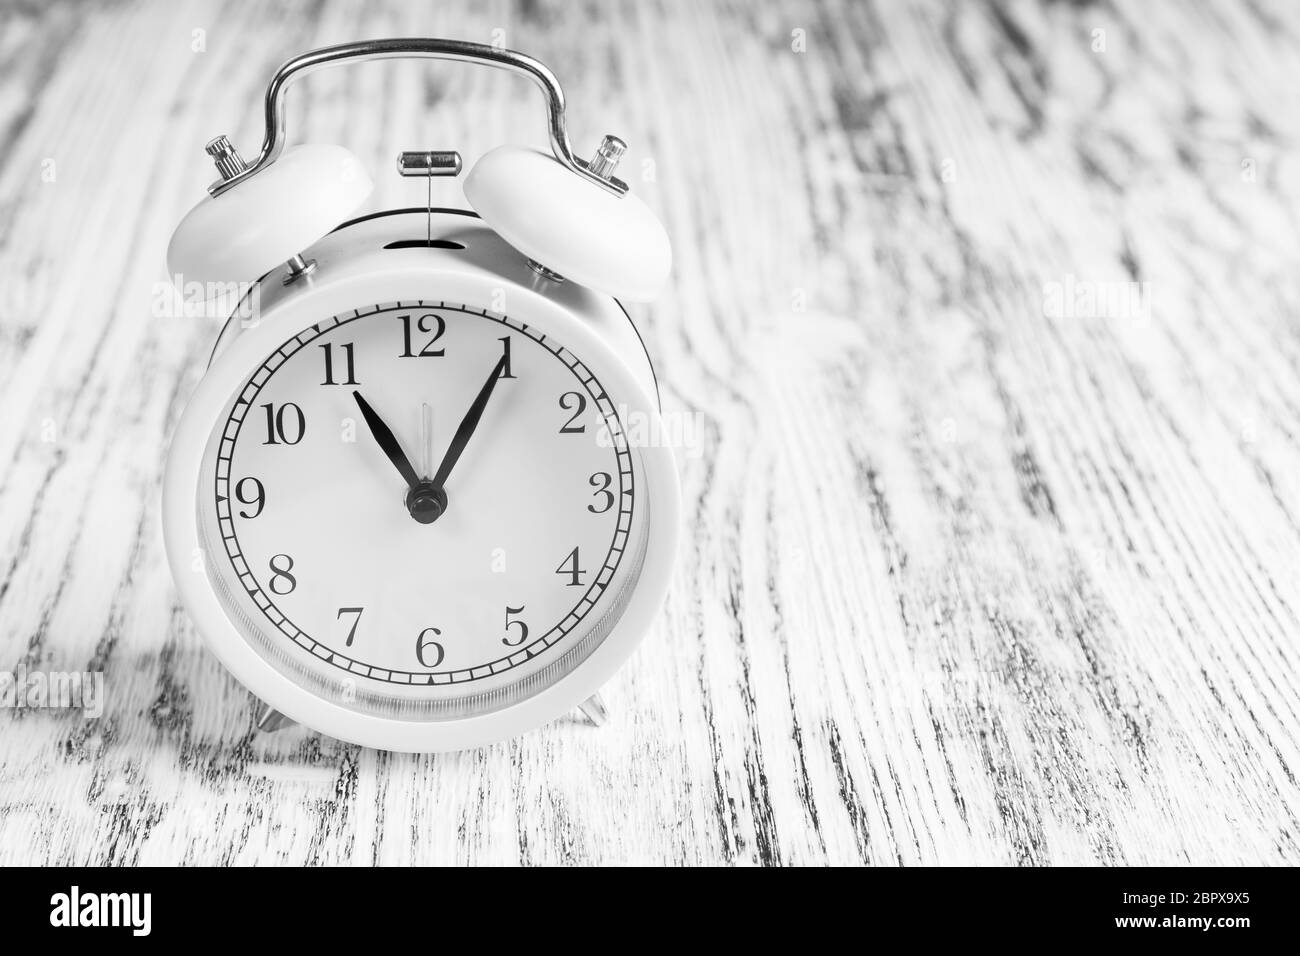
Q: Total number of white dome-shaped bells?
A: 2